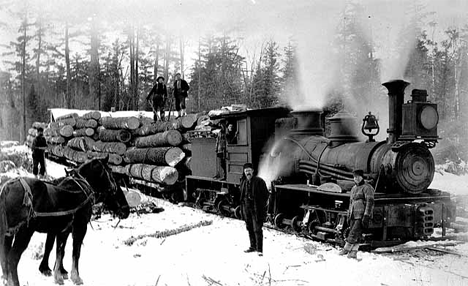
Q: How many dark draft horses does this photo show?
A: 2